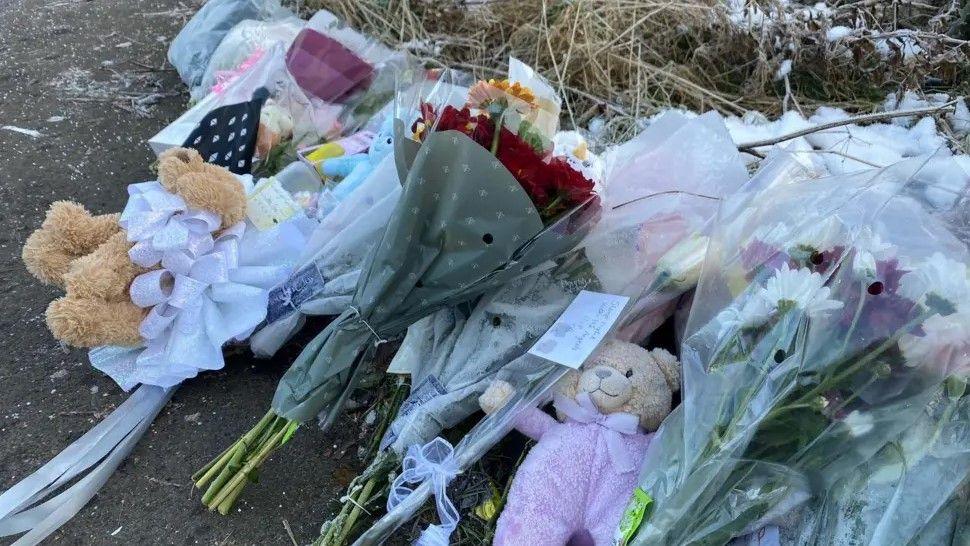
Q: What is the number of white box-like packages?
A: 1